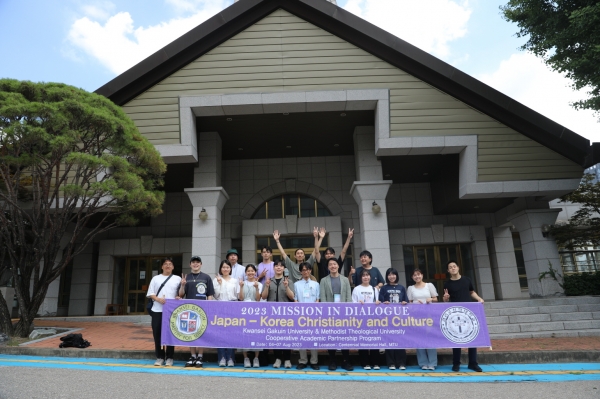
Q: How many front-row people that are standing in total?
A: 11